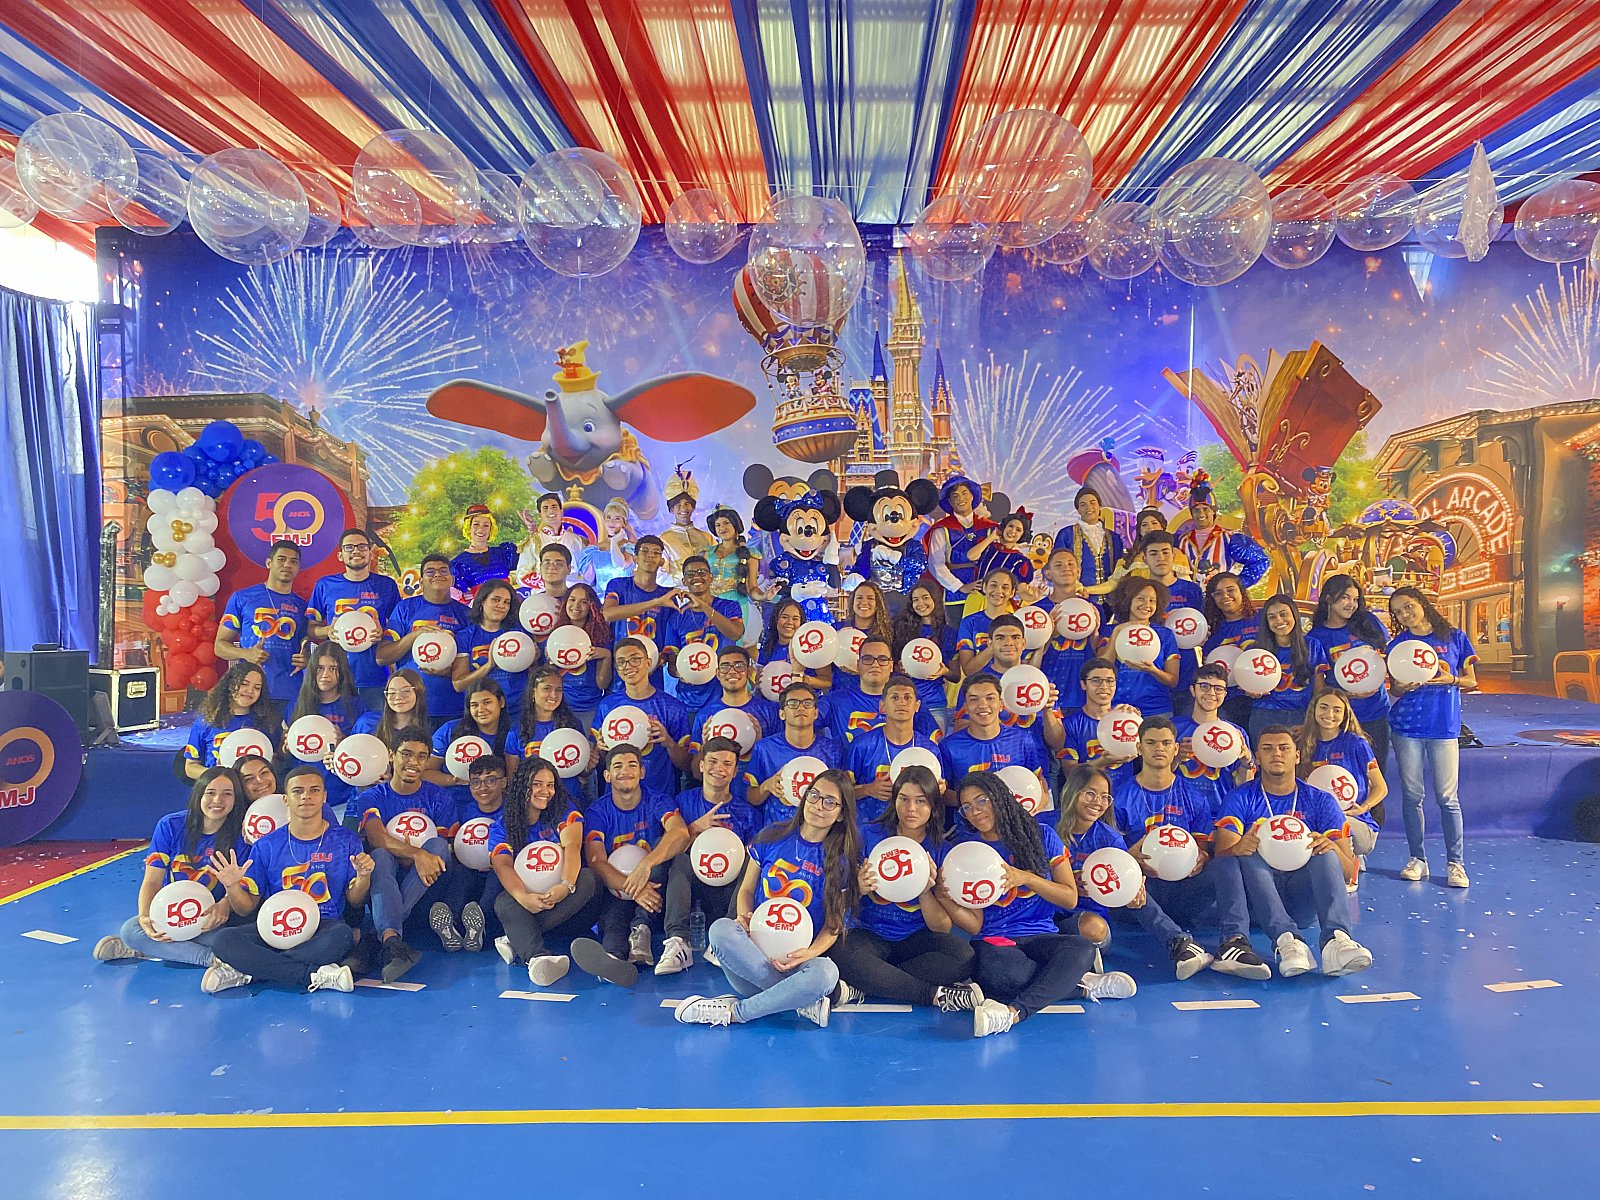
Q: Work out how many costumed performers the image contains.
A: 12